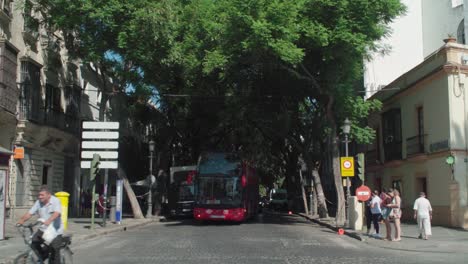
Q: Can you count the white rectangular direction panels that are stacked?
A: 5